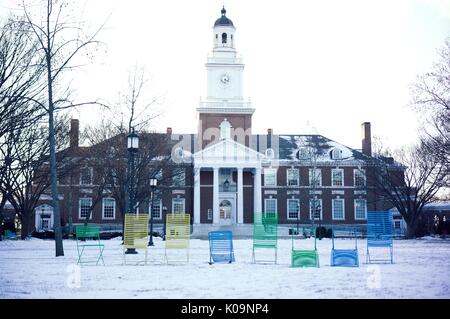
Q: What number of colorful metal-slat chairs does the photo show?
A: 8